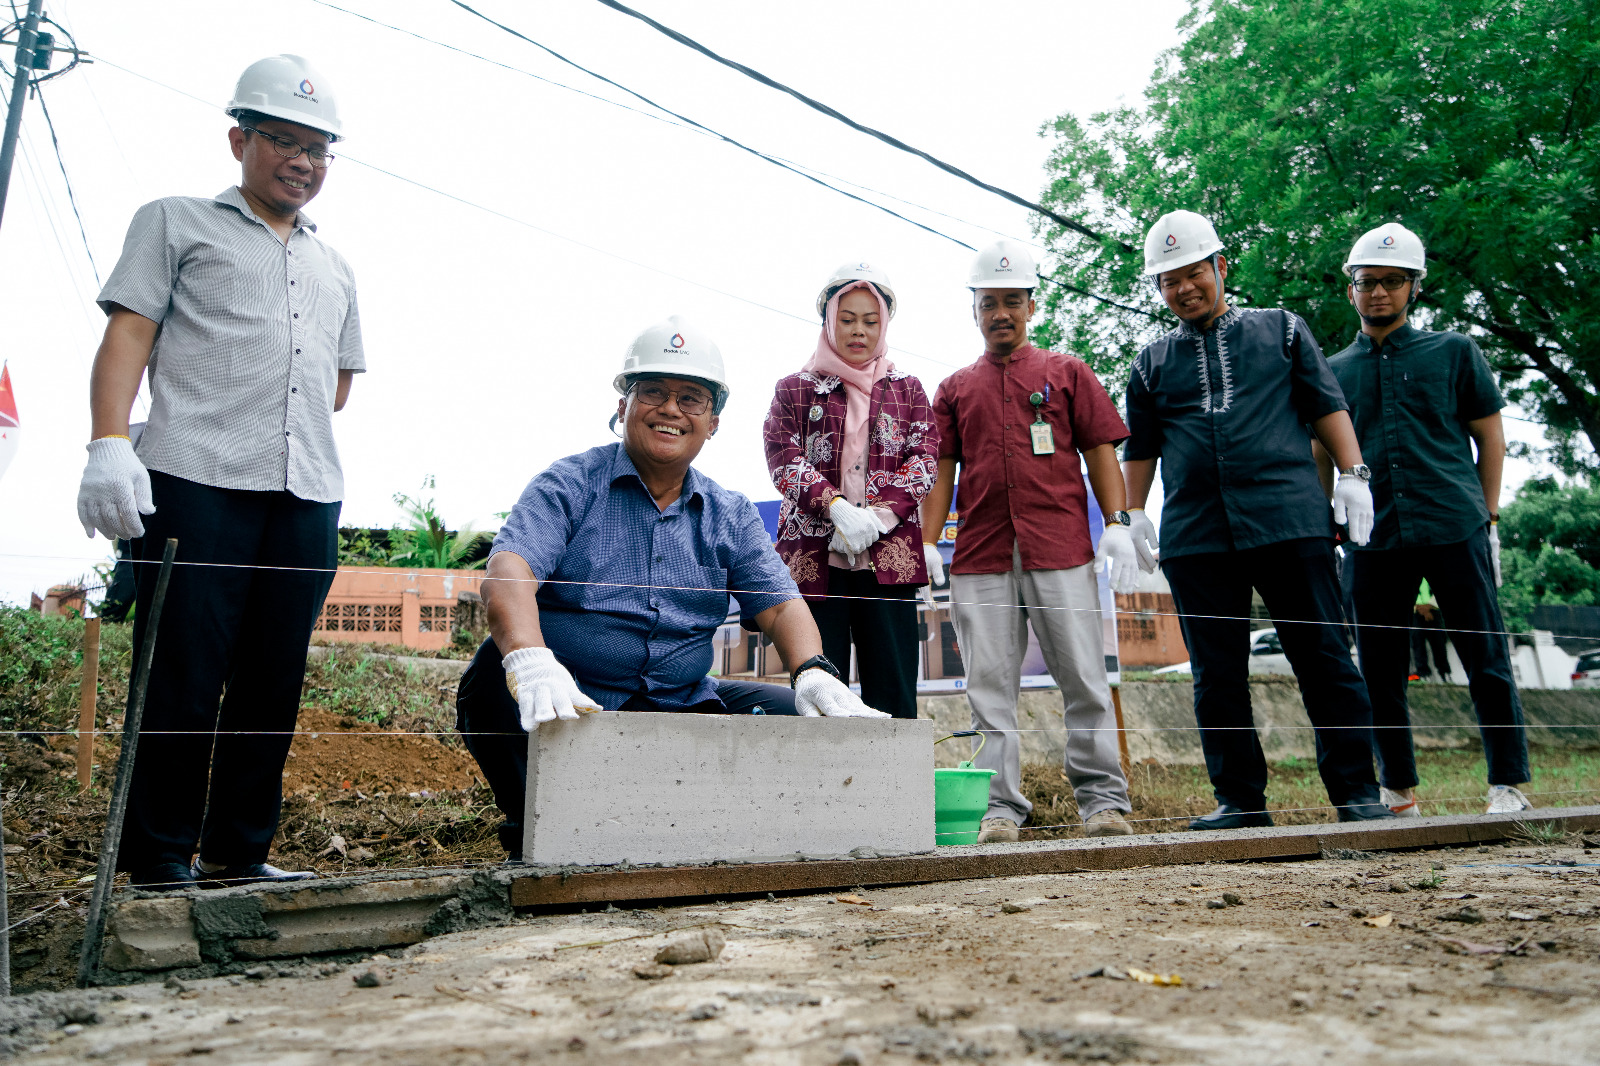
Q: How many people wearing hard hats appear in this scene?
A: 6